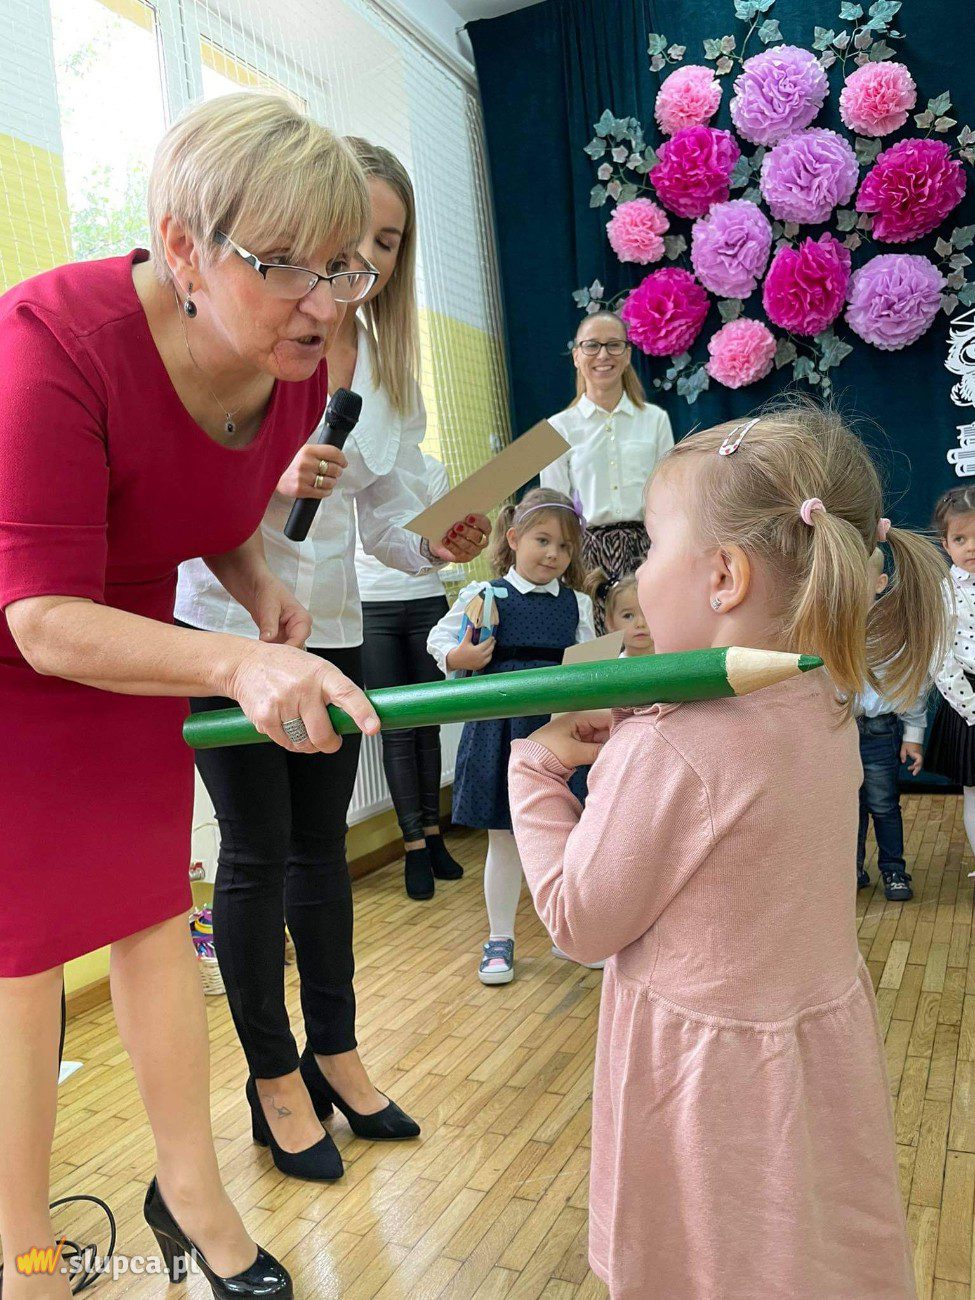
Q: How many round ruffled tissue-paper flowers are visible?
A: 12